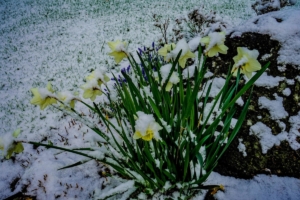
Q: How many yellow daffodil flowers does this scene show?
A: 12